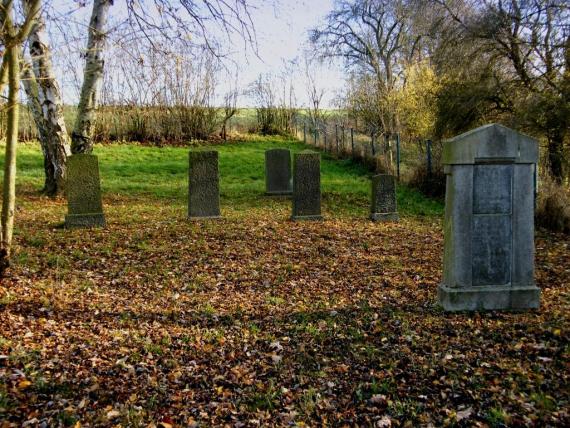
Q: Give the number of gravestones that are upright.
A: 6